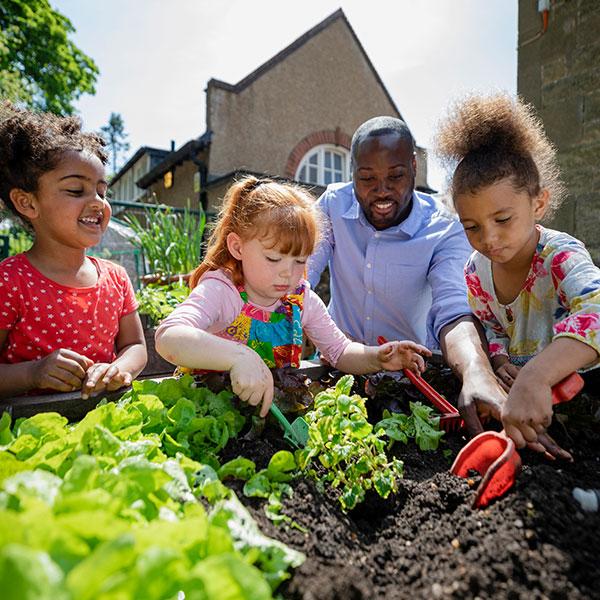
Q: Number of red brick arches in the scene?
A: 1